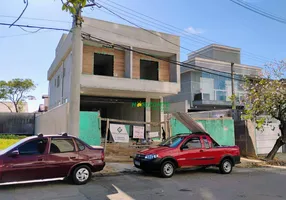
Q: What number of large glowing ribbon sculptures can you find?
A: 0